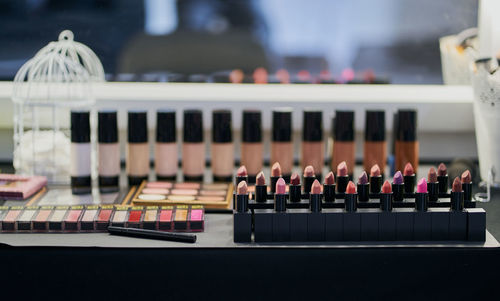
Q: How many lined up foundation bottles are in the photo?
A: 12